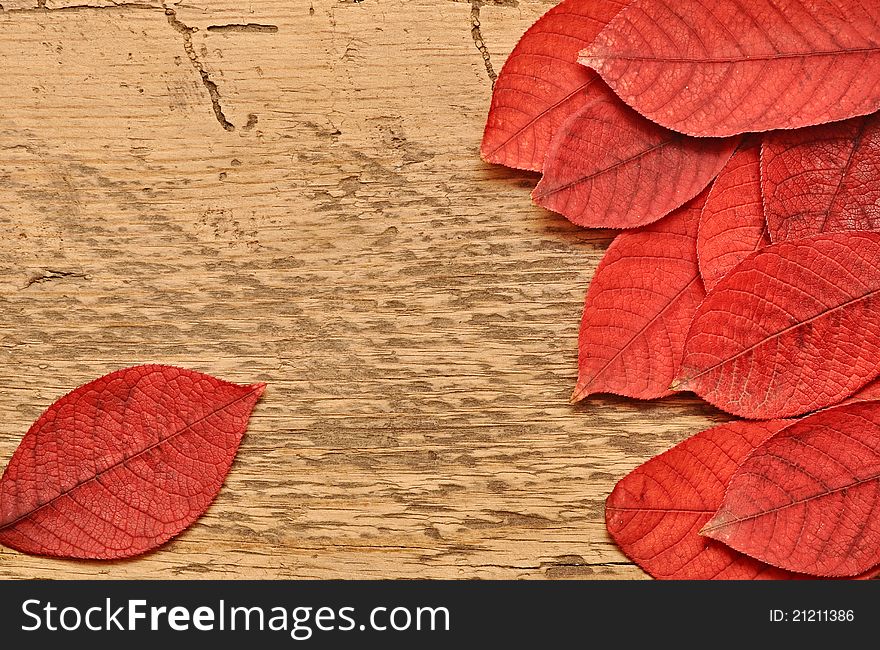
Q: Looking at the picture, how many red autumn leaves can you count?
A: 10